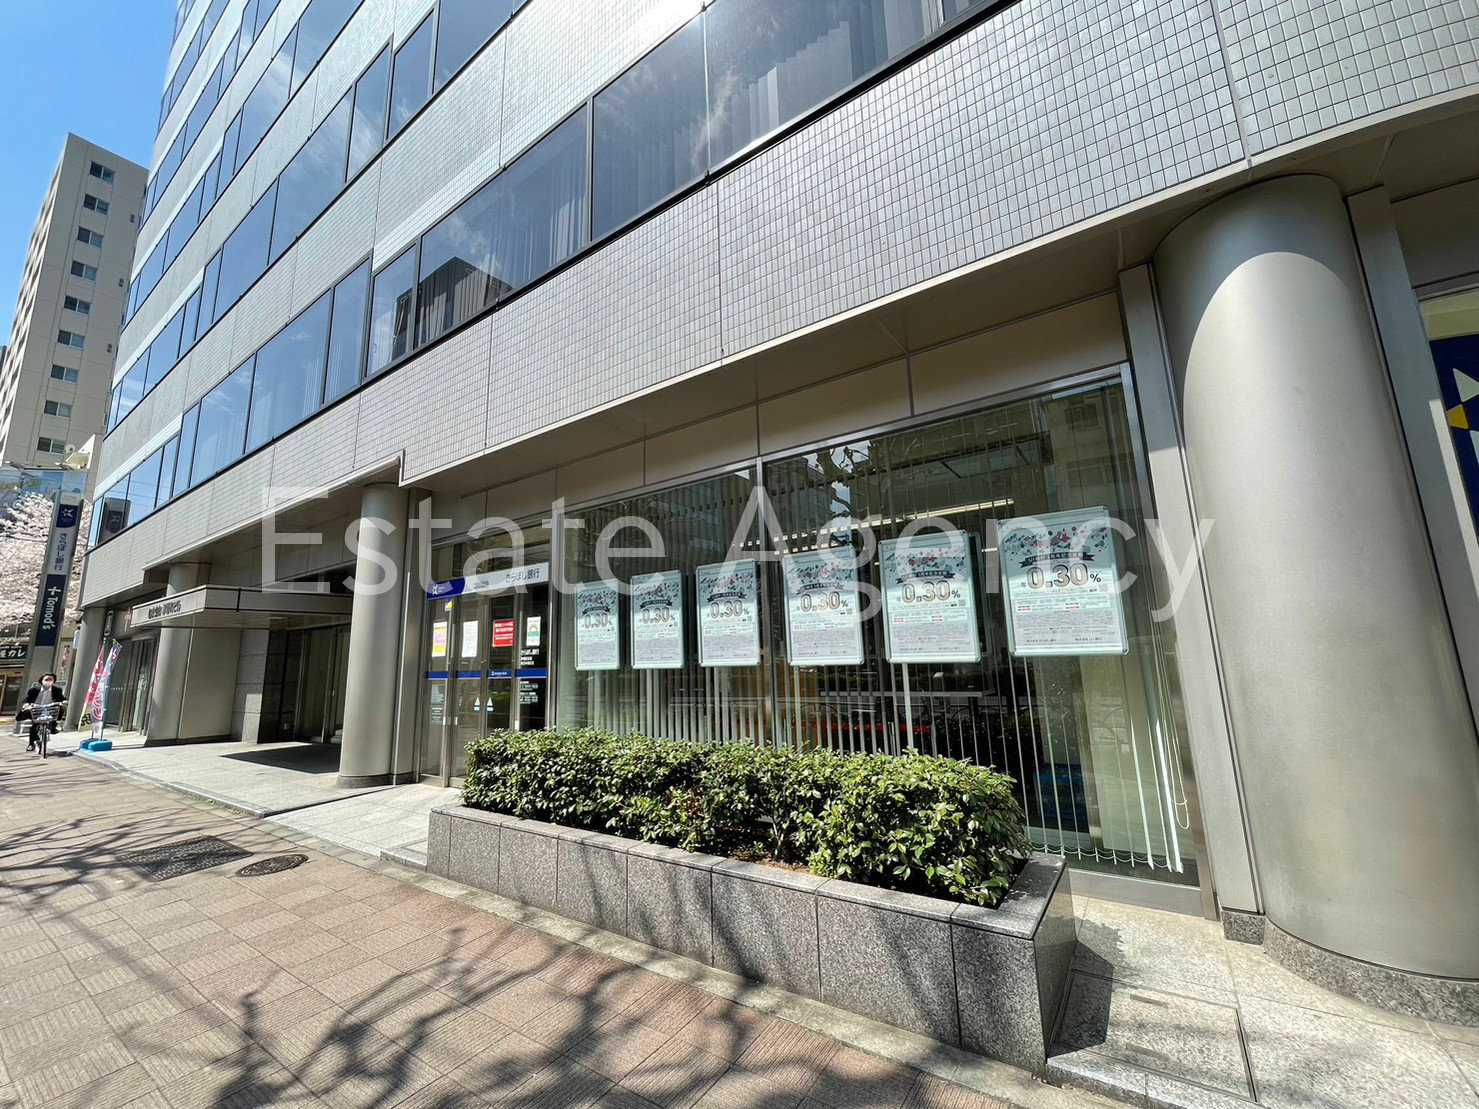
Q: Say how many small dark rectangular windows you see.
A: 9